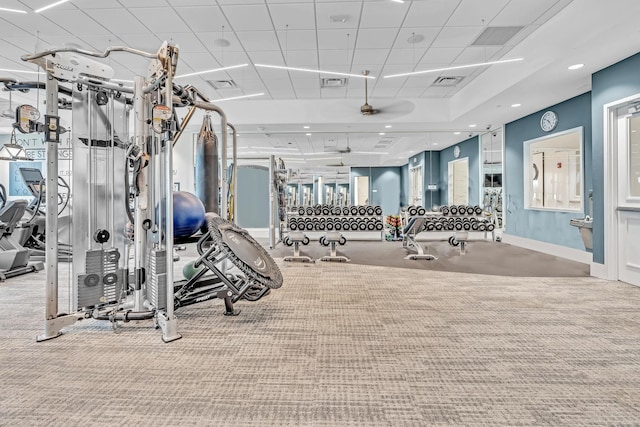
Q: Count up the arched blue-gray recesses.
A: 1